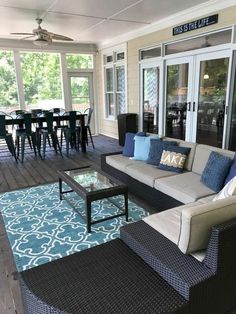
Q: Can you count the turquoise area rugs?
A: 1